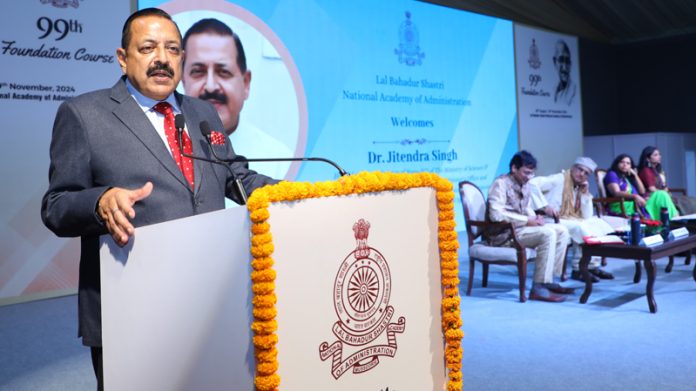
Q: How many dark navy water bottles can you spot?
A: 2